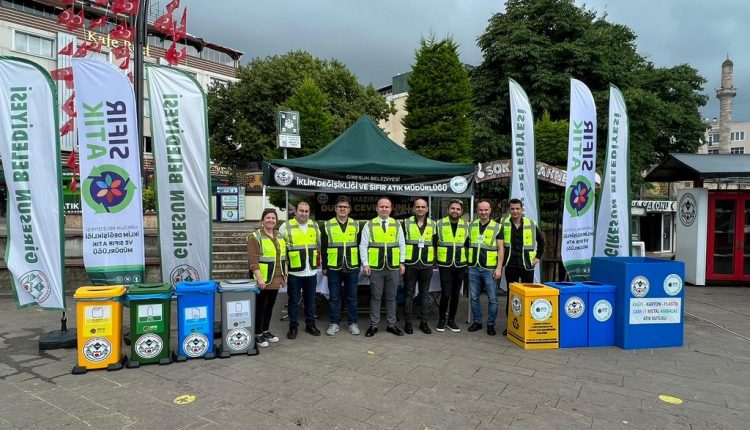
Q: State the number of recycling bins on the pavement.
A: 8